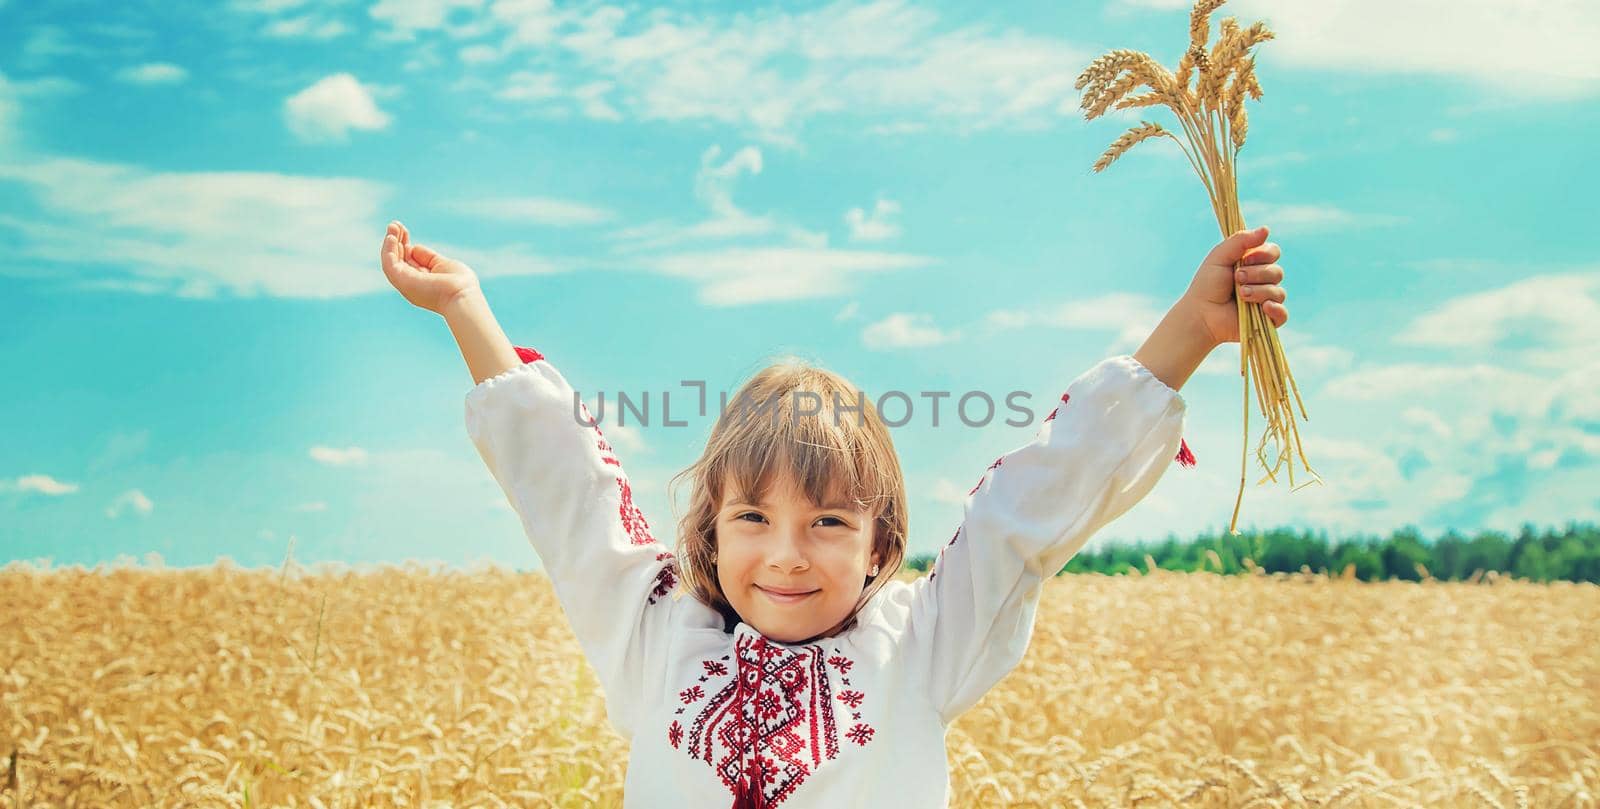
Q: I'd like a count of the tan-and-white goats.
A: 0